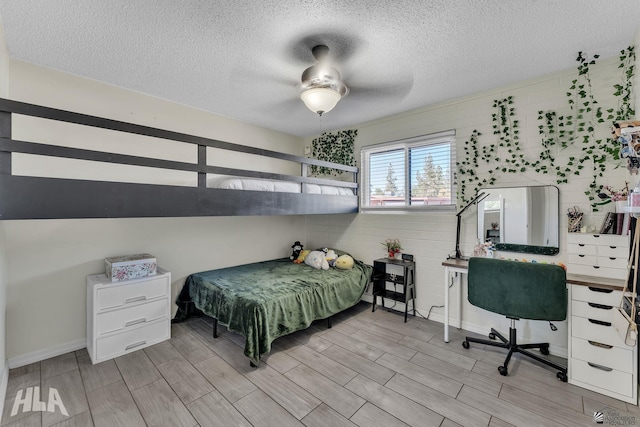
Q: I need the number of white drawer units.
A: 3